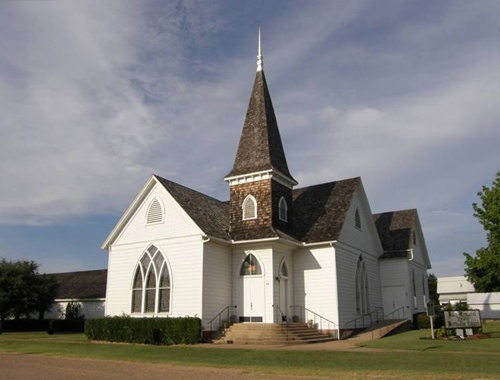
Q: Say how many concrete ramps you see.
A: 1